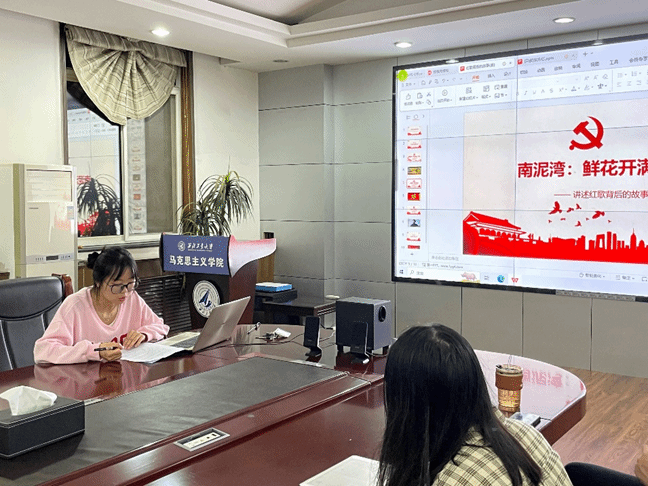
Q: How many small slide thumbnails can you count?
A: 10